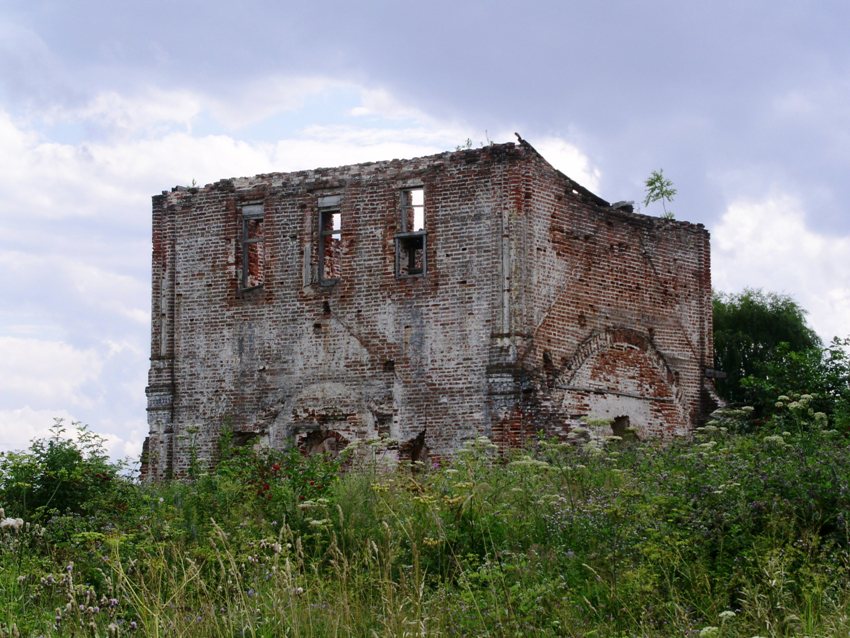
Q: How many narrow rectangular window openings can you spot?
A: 3